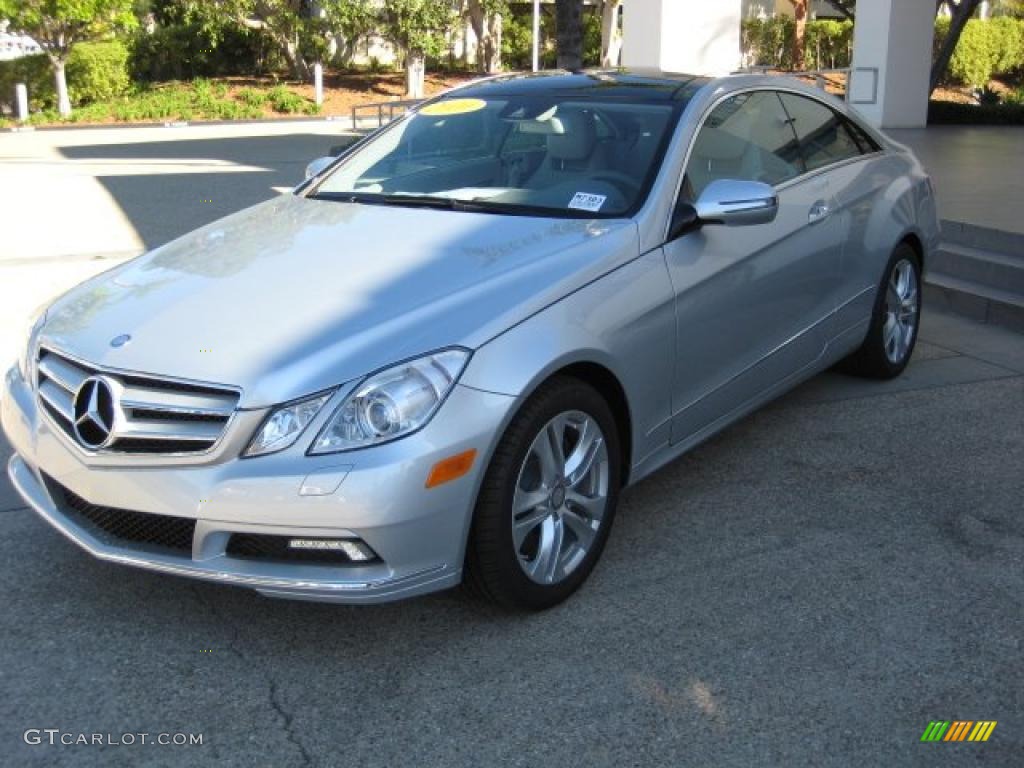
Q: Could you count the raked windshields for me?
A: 1